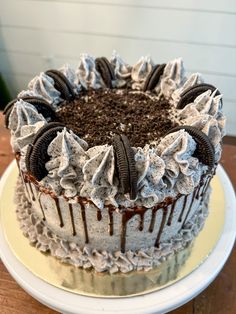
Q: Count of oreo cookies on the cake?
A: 8